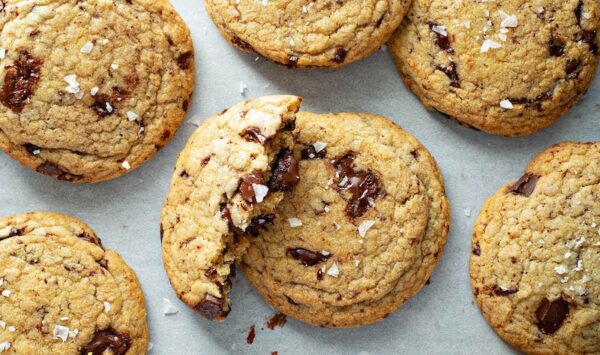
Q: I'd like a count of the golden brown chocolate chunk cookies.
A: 7